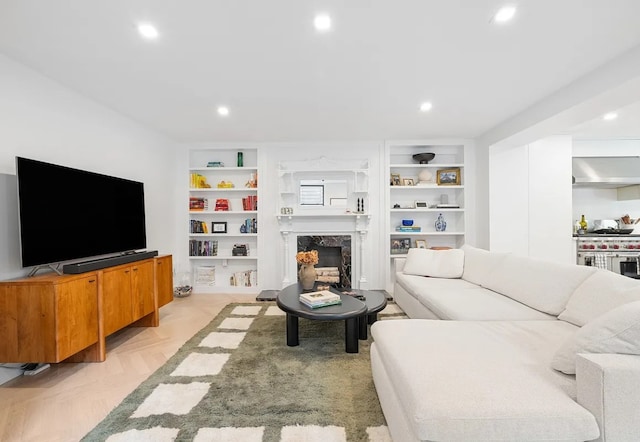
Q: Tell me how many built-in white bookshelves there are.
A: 2